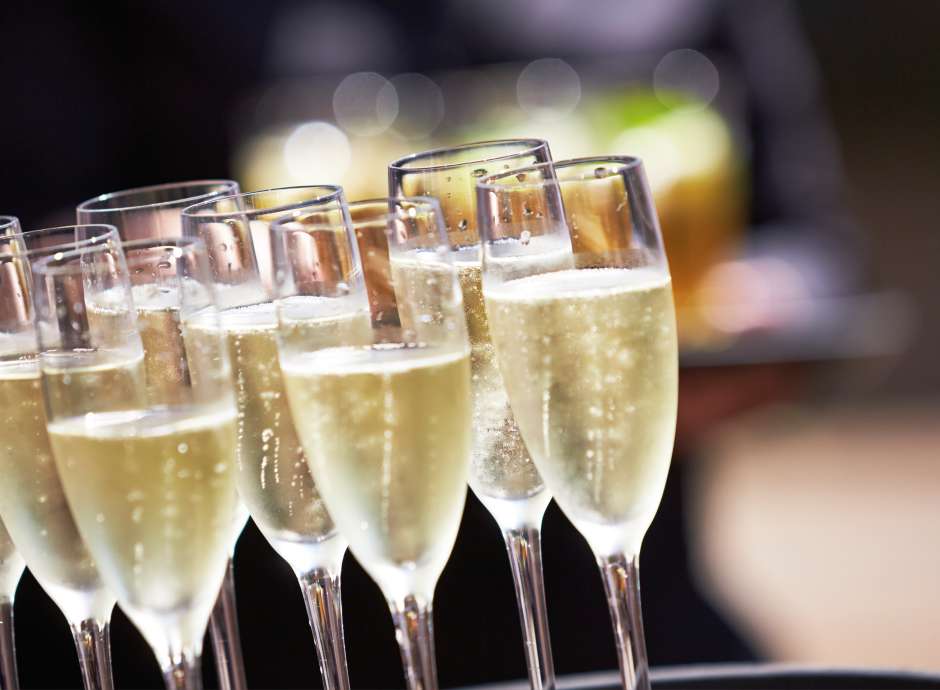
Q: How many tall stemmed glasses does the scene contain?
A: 8